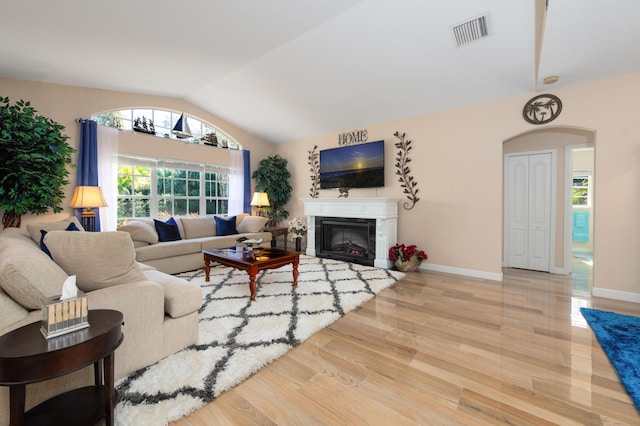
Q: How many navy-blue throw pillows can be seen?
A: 3